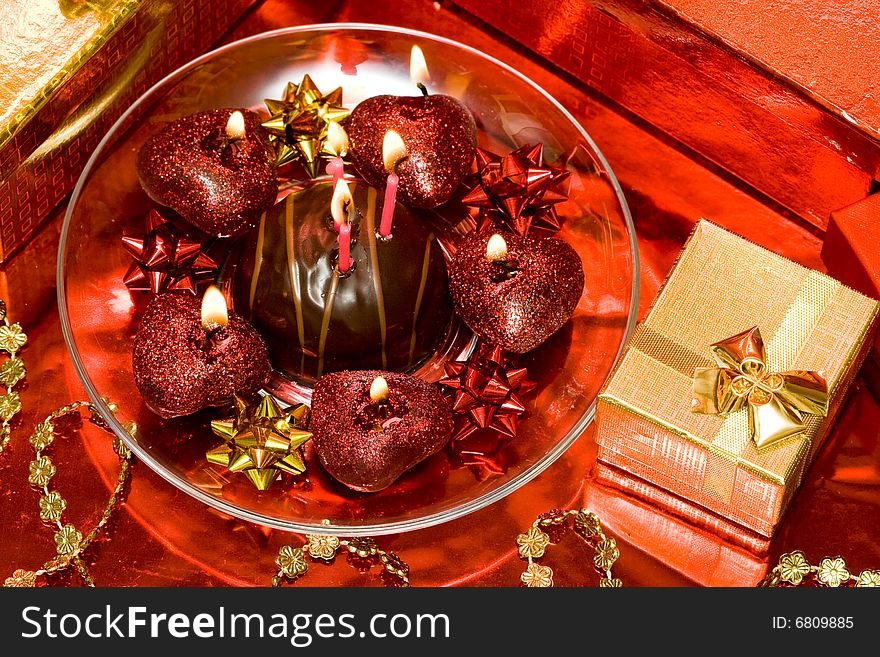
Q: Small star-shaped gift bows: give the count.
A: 5